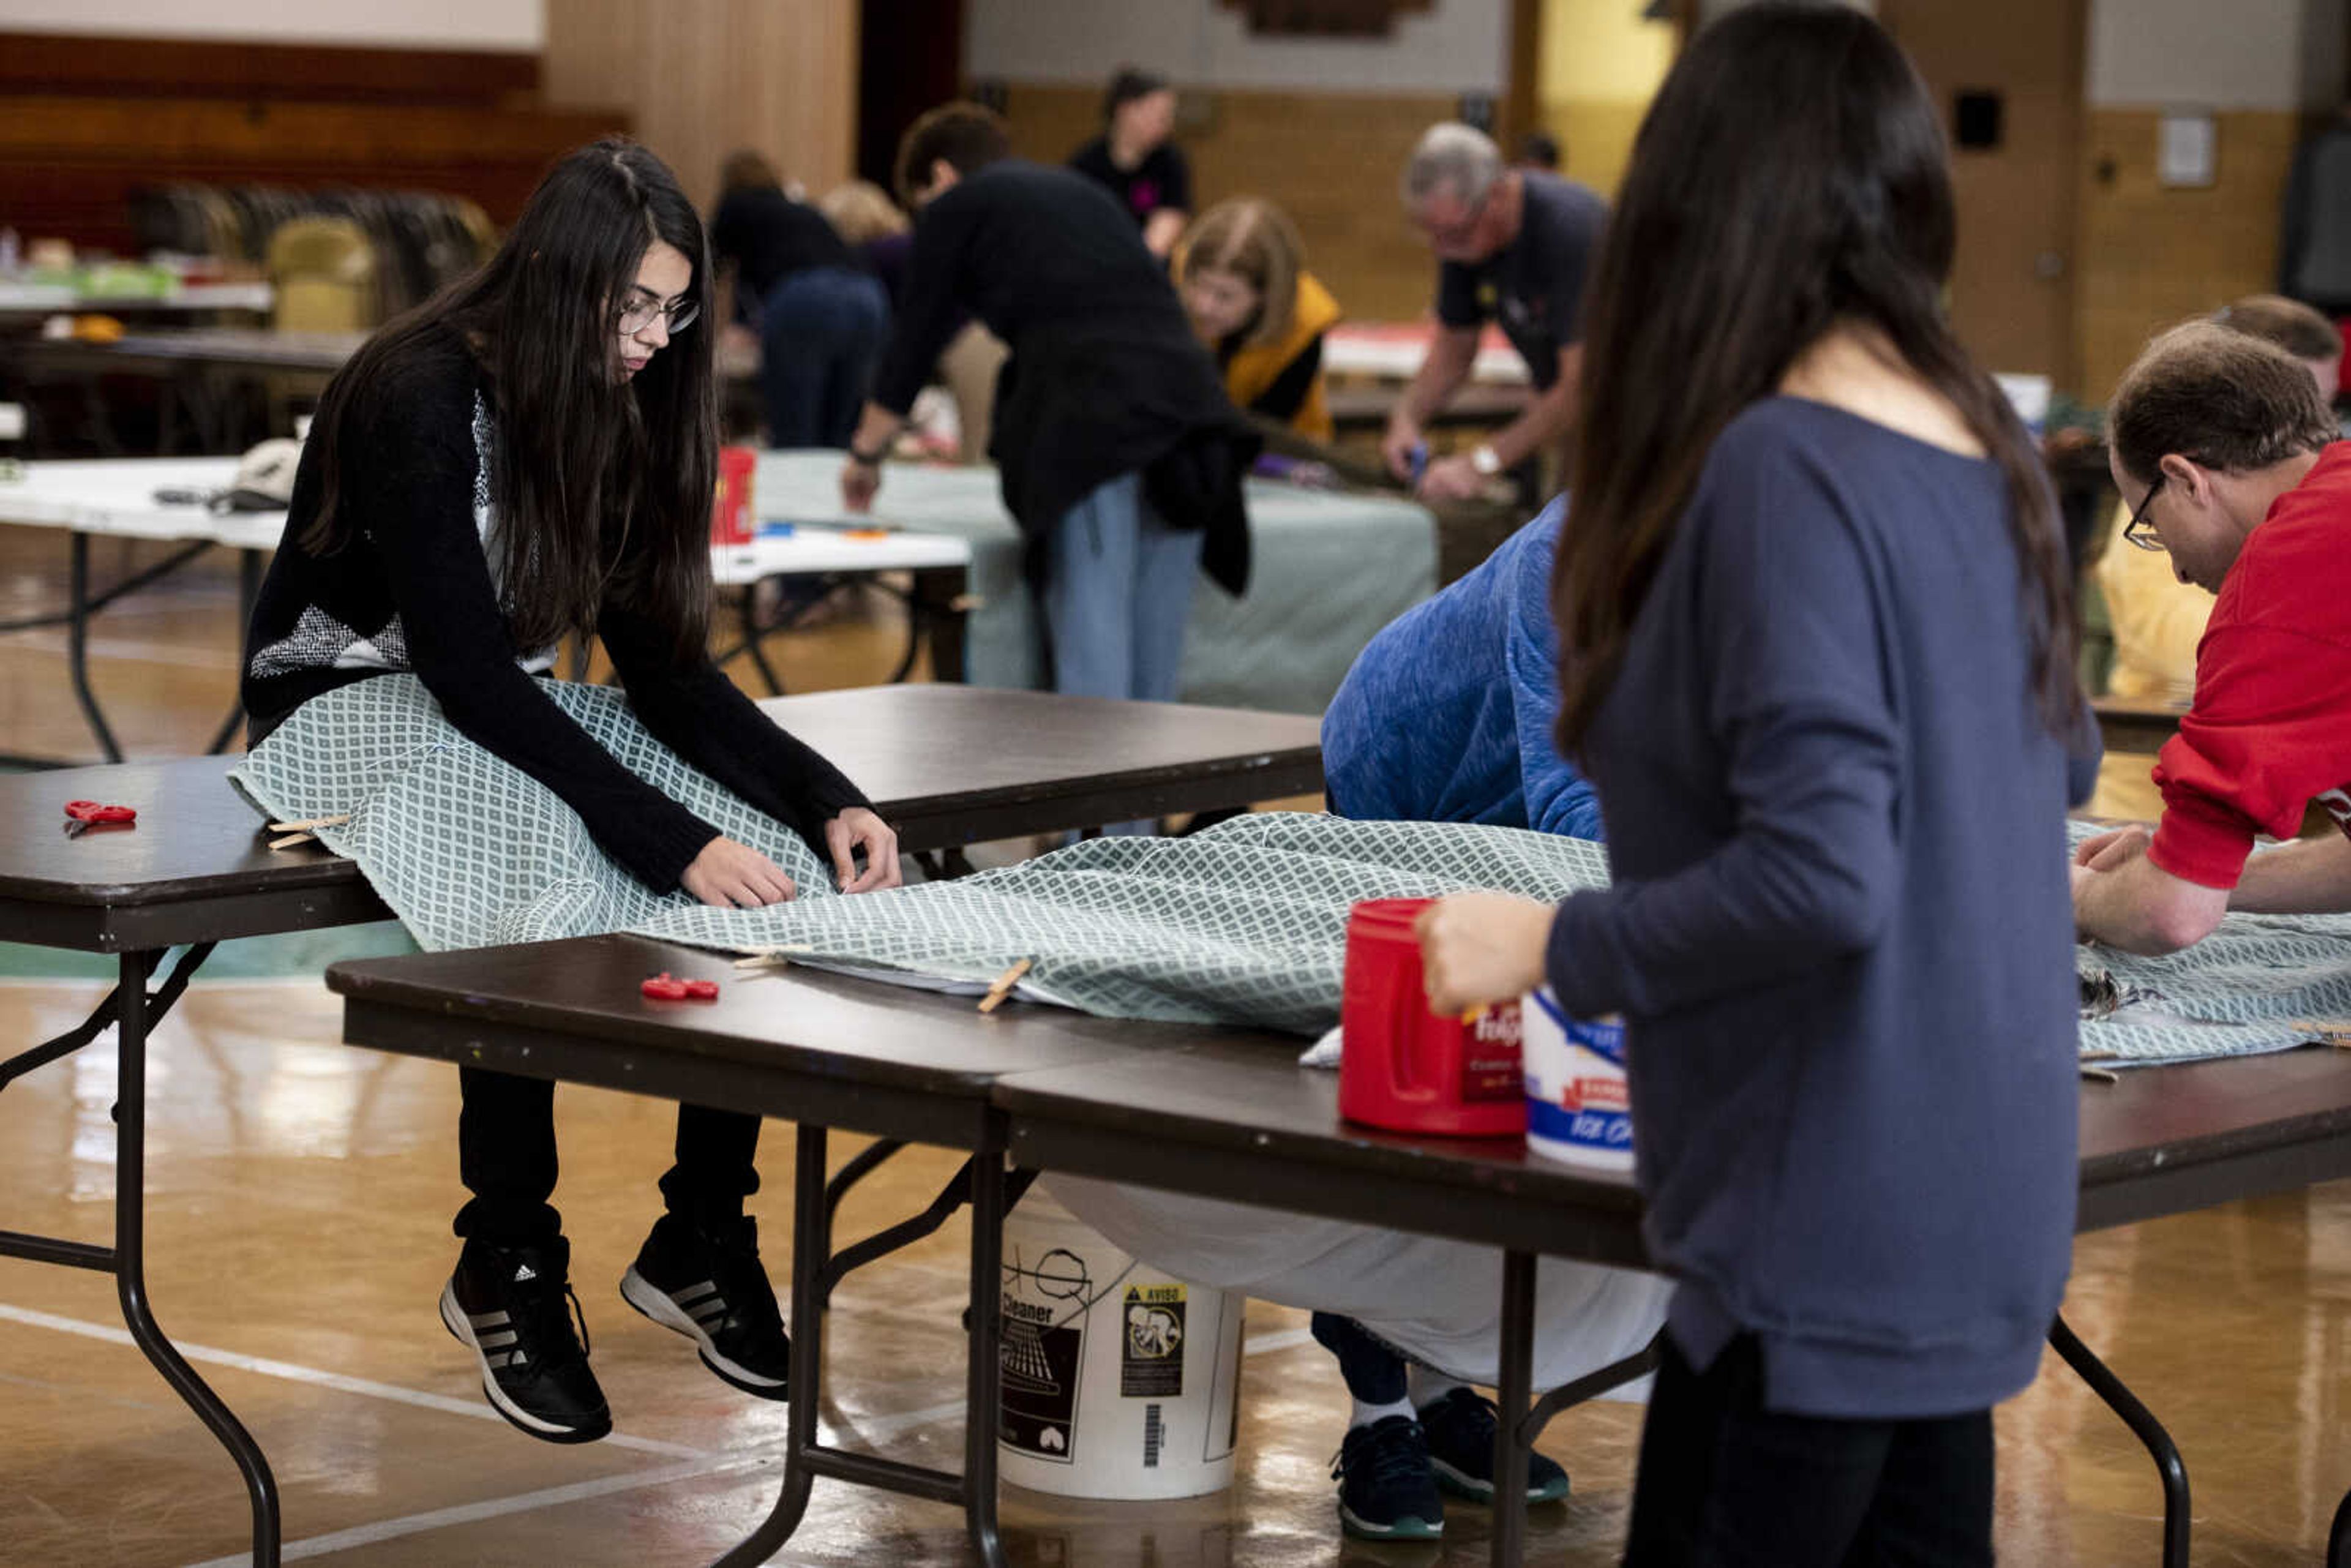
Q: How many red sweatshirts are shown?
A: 1